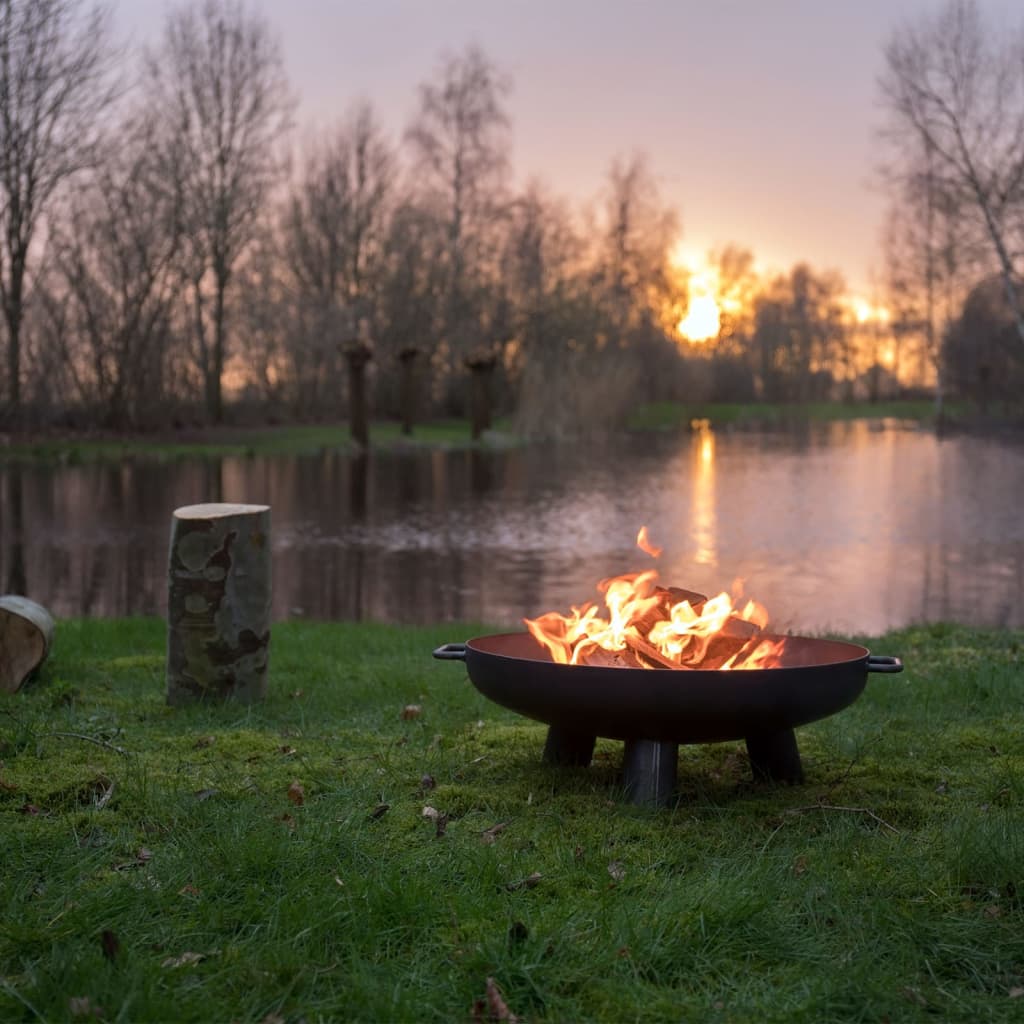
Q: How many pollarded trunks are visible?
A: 3